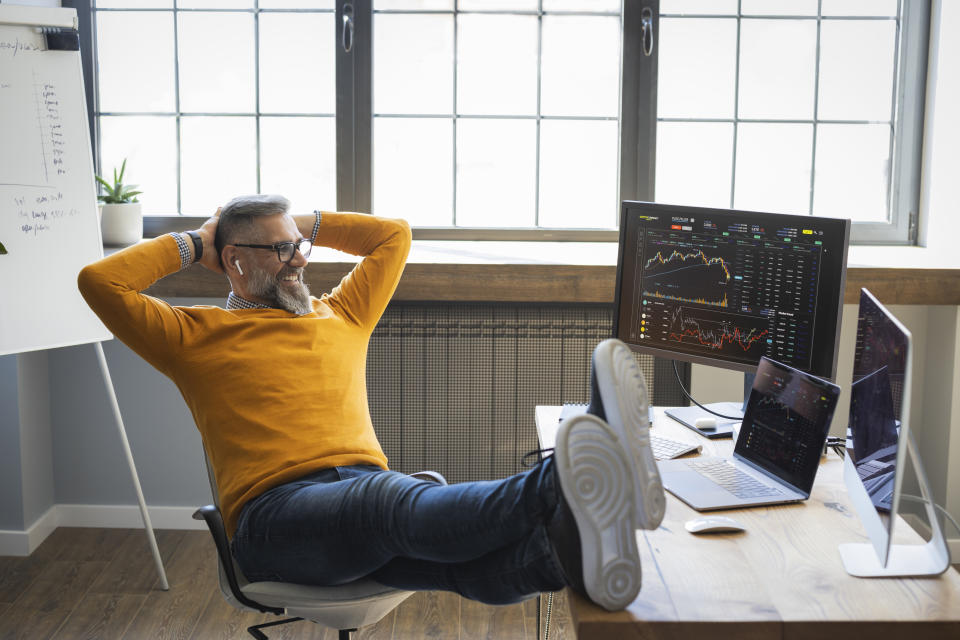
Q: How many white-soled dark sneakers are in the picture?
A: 2